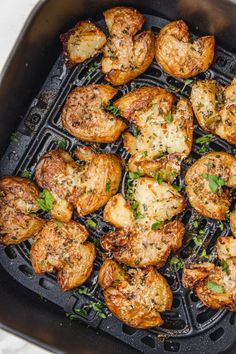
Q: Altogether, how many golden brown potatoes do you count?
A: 13